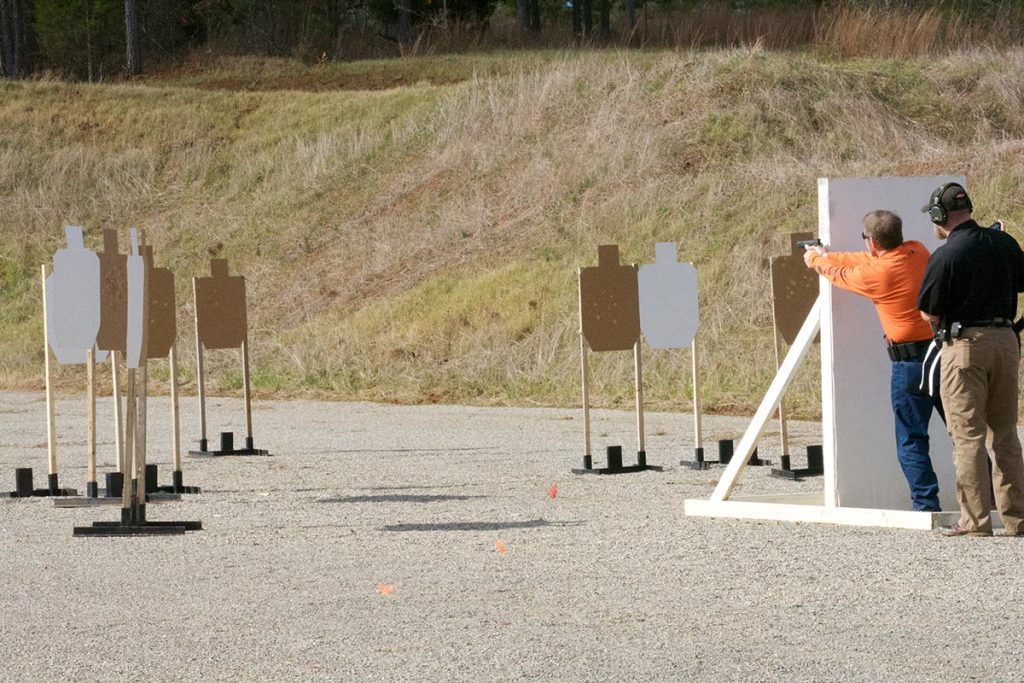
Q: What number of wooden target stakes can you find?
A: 13